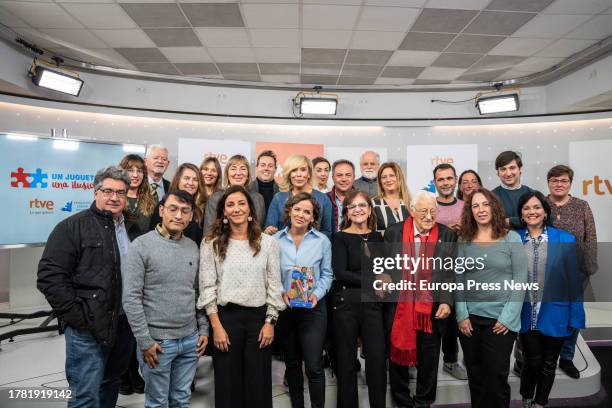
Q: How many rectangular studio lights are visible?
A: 3